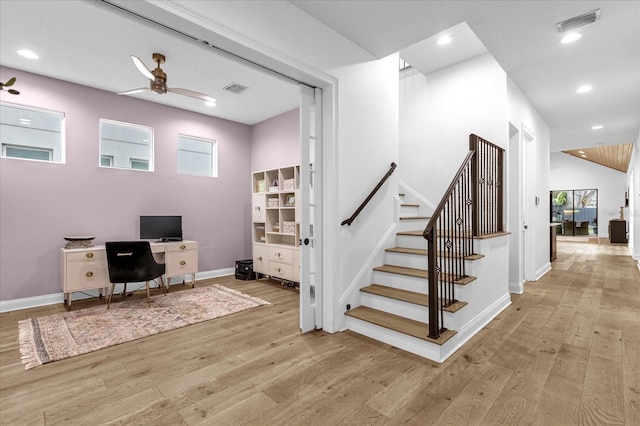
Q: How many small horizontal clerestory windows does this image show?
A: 3